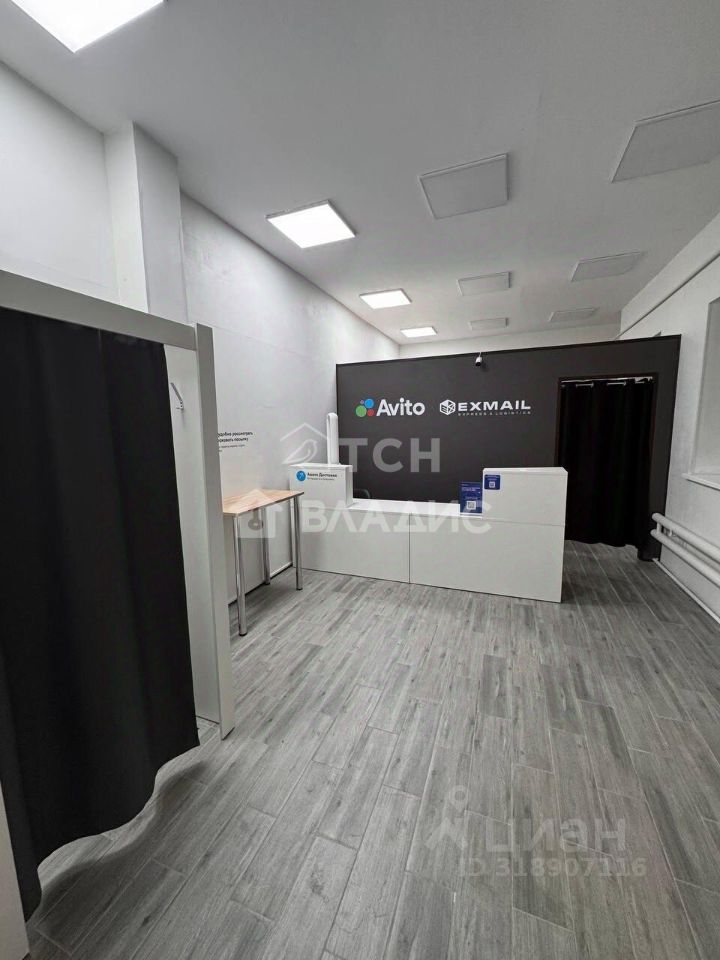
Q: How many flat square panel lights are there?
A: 10